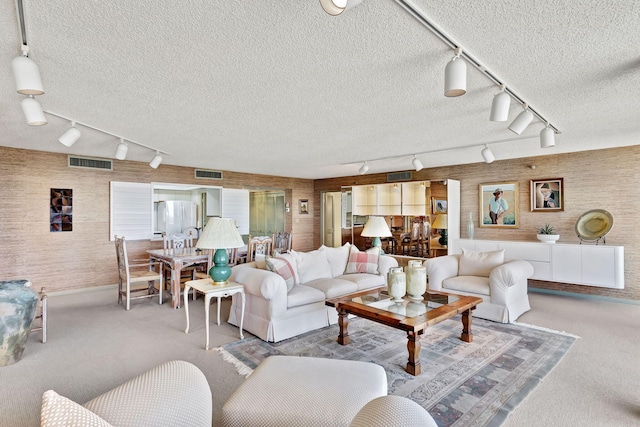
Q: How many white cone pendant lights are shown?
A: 13